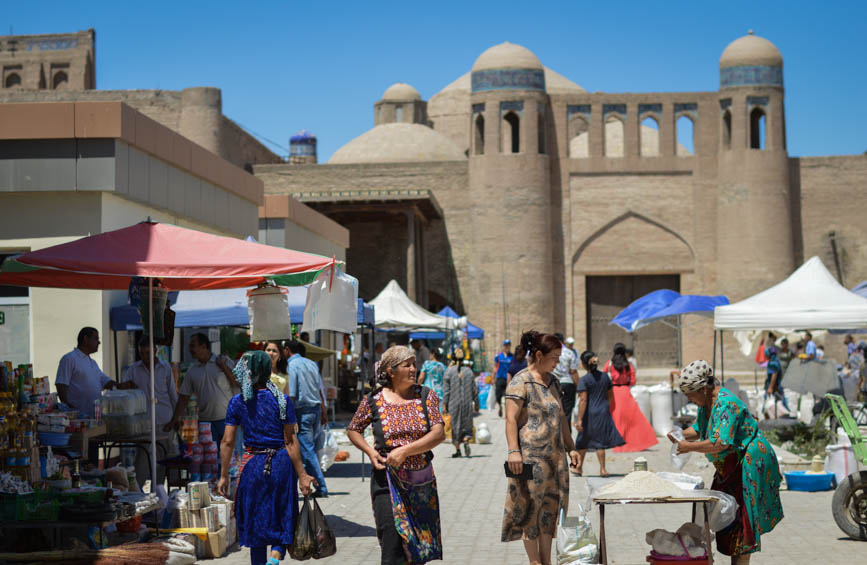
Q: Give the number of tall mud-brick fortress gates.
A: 1